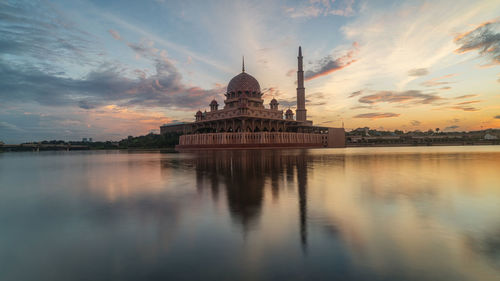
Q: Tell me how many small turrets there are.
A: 4